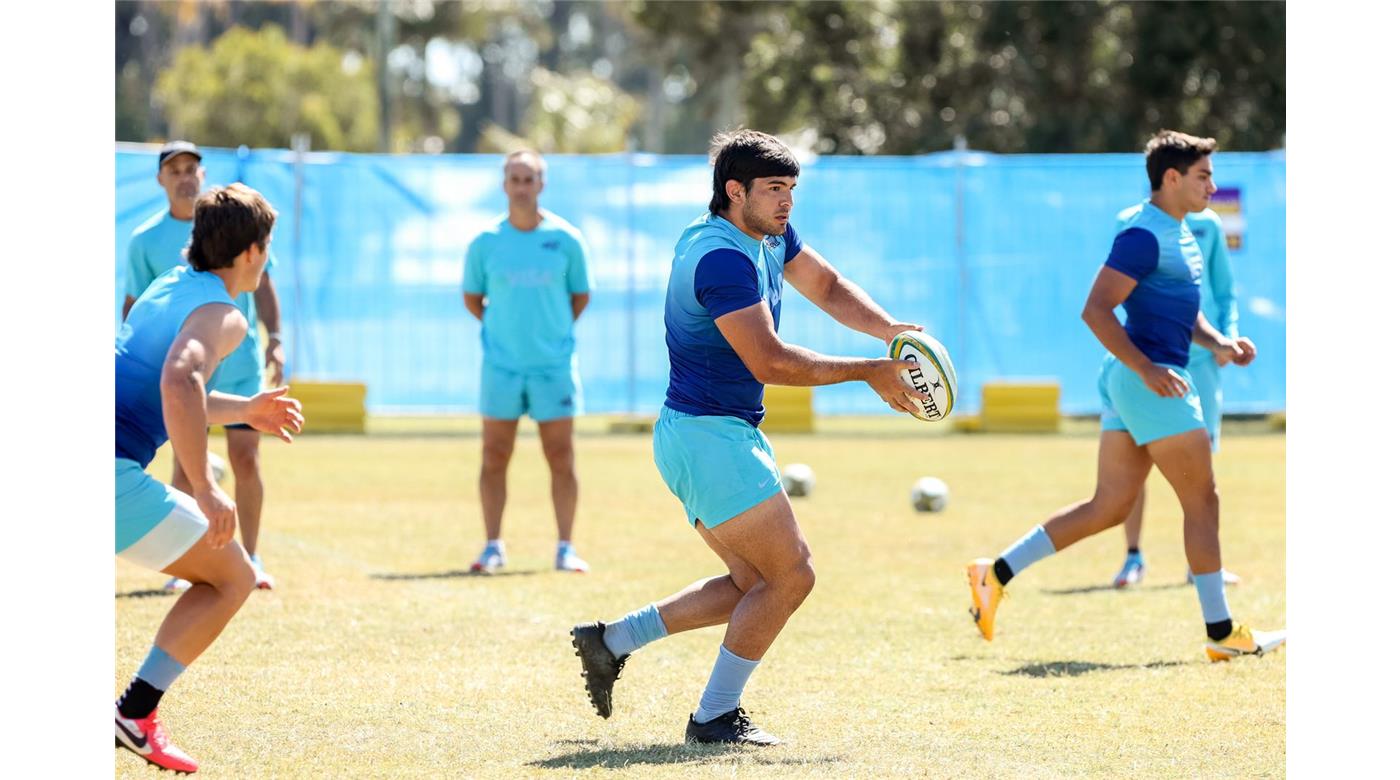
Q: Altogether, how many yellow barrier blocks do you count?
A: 3